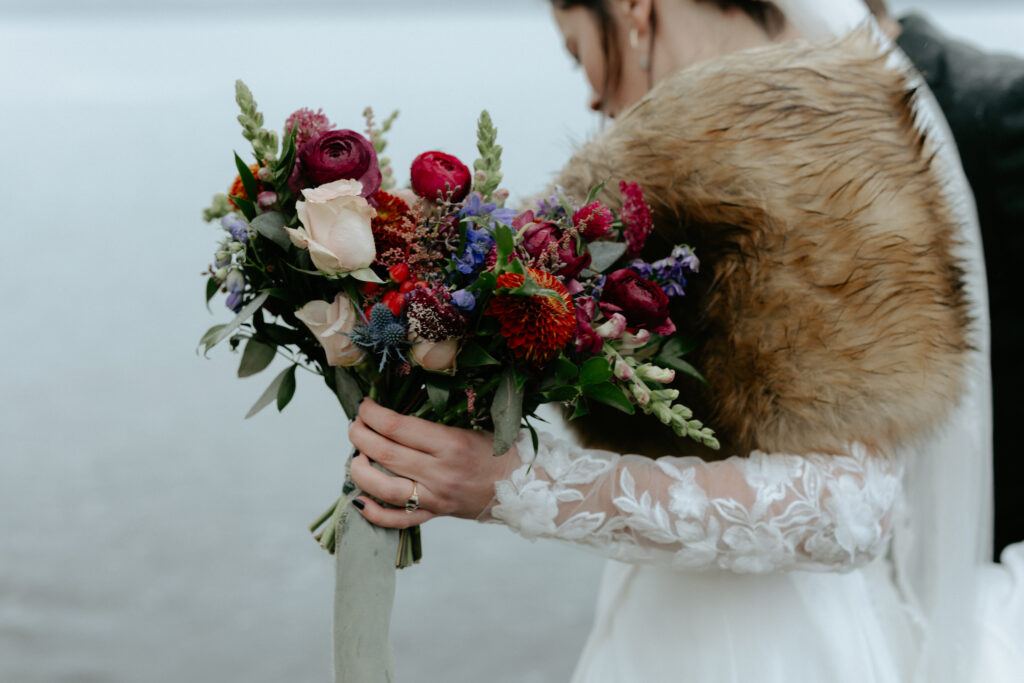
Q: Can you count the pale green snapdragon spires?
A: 4